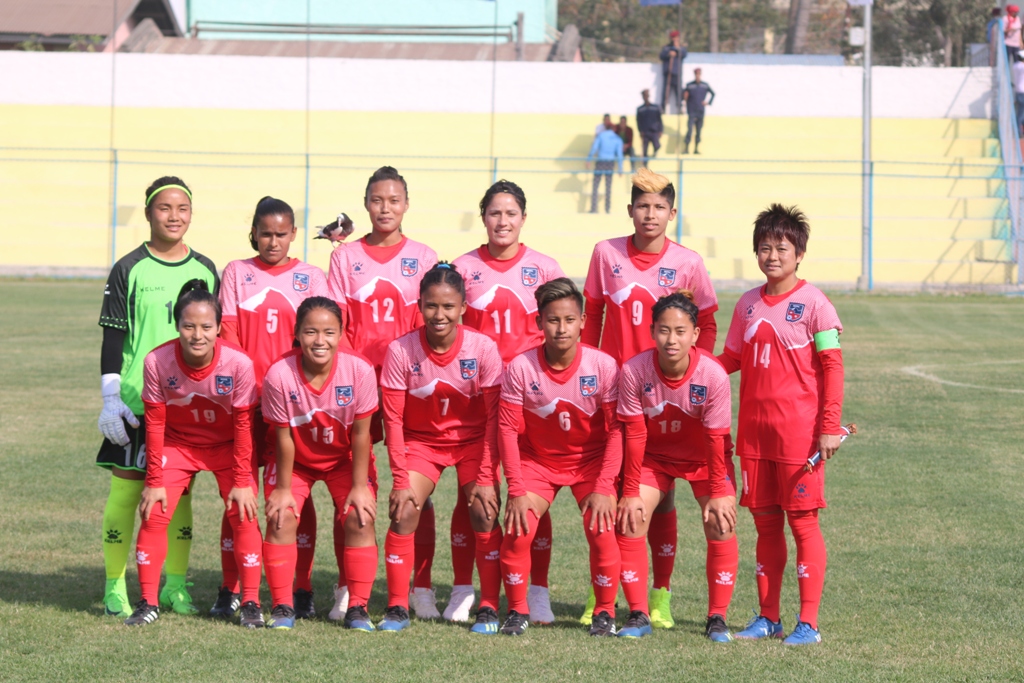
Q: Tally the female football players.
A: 11